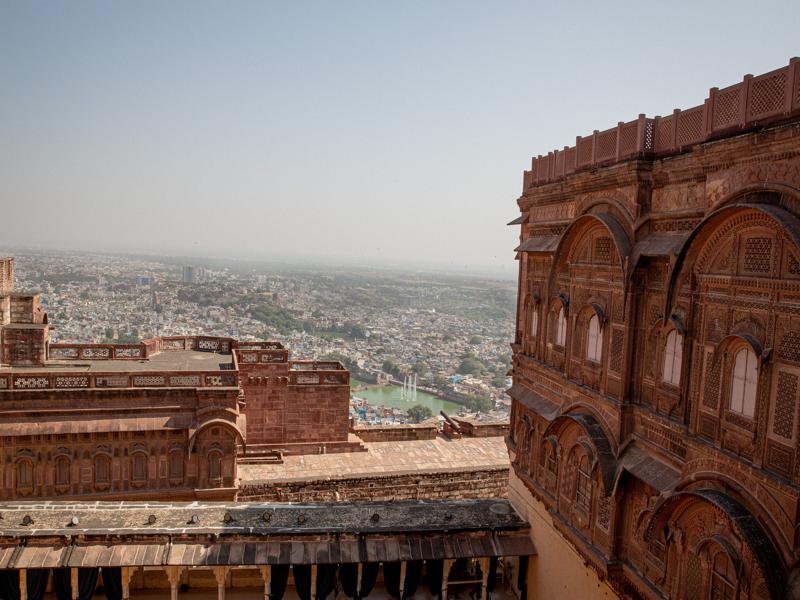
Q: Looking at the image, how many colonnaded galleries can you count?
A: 1